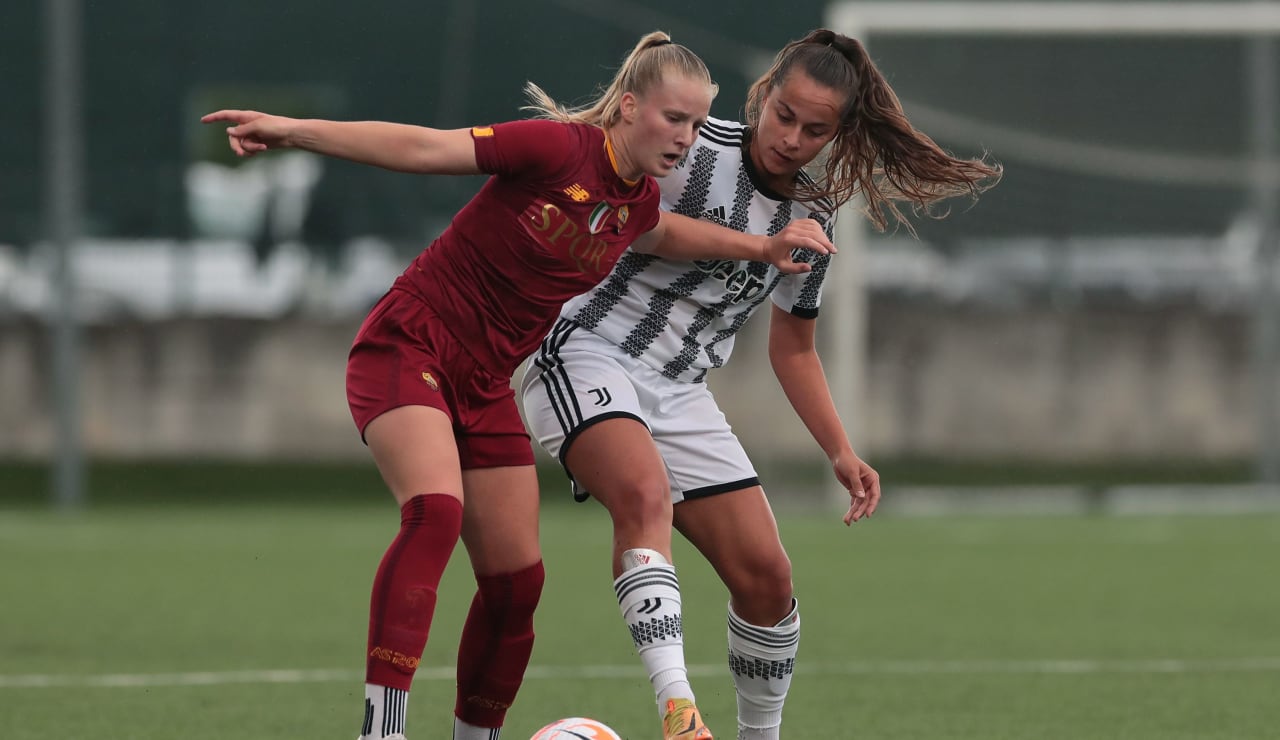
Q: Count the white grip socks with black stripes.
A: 2